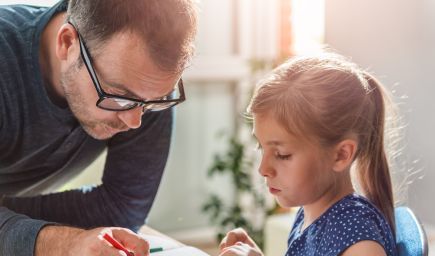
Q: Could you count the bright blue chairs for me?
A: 1